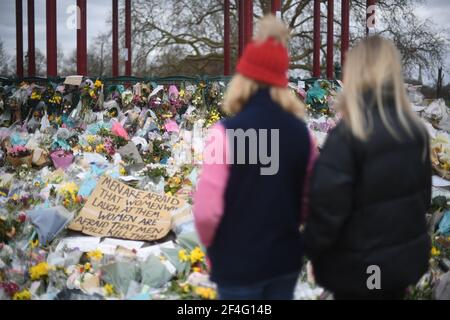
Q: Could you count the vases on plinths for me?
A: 0